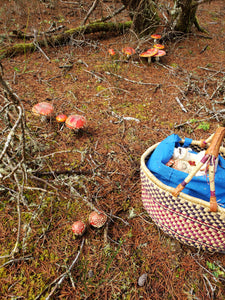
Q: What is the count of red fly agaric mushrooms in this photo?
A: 11